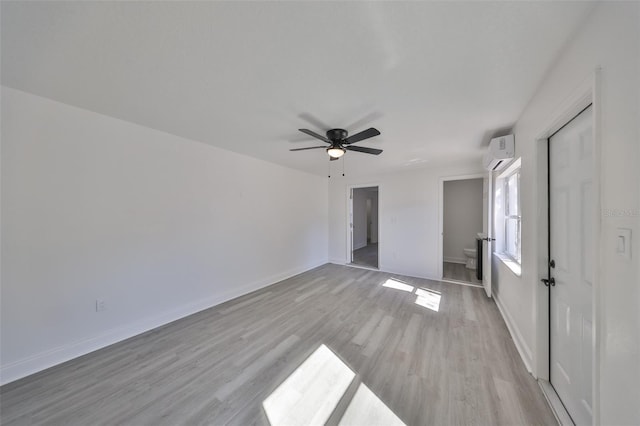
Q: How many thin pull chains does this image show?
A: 2